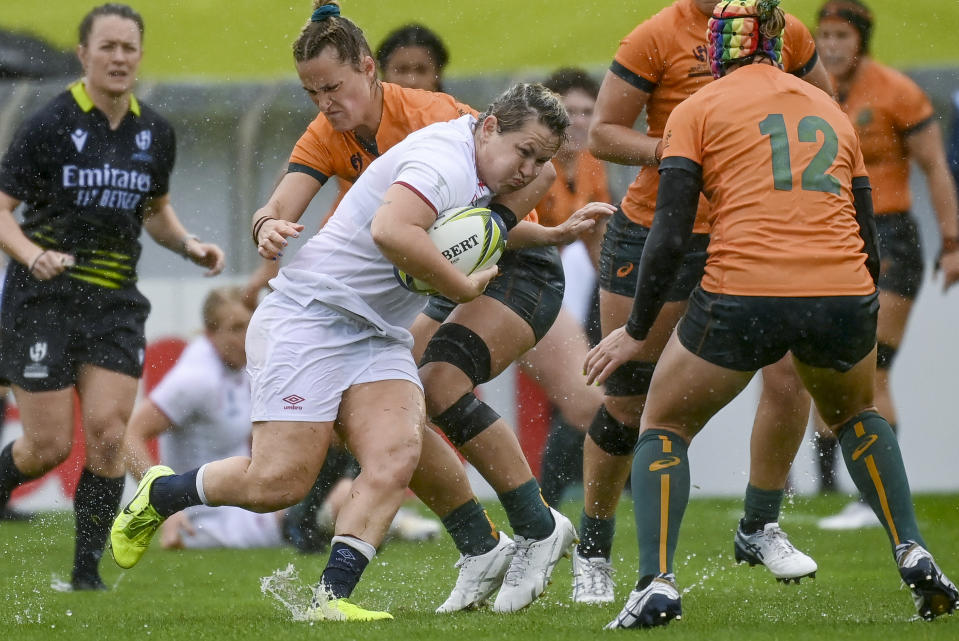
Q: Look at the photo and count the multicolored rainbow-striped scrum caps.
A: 1